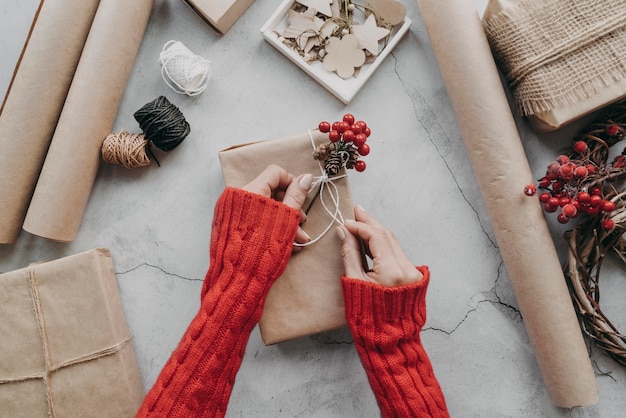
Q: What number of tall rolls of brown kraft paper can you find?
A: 3